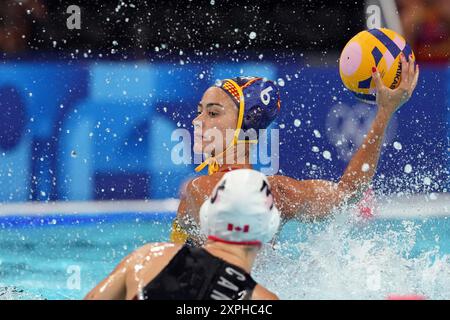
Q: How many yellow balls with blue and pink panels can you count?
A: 1